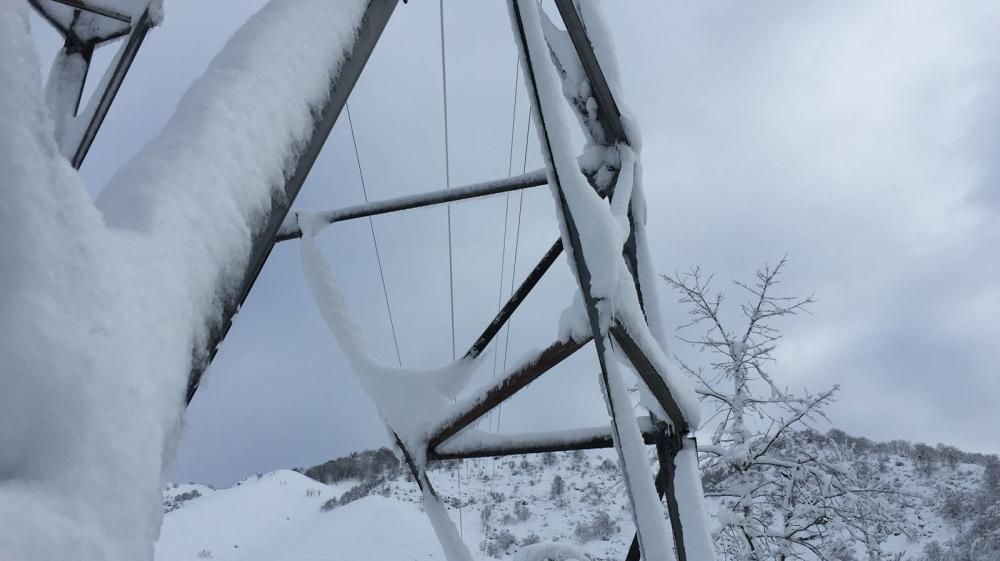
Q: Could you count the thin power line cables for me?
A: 4